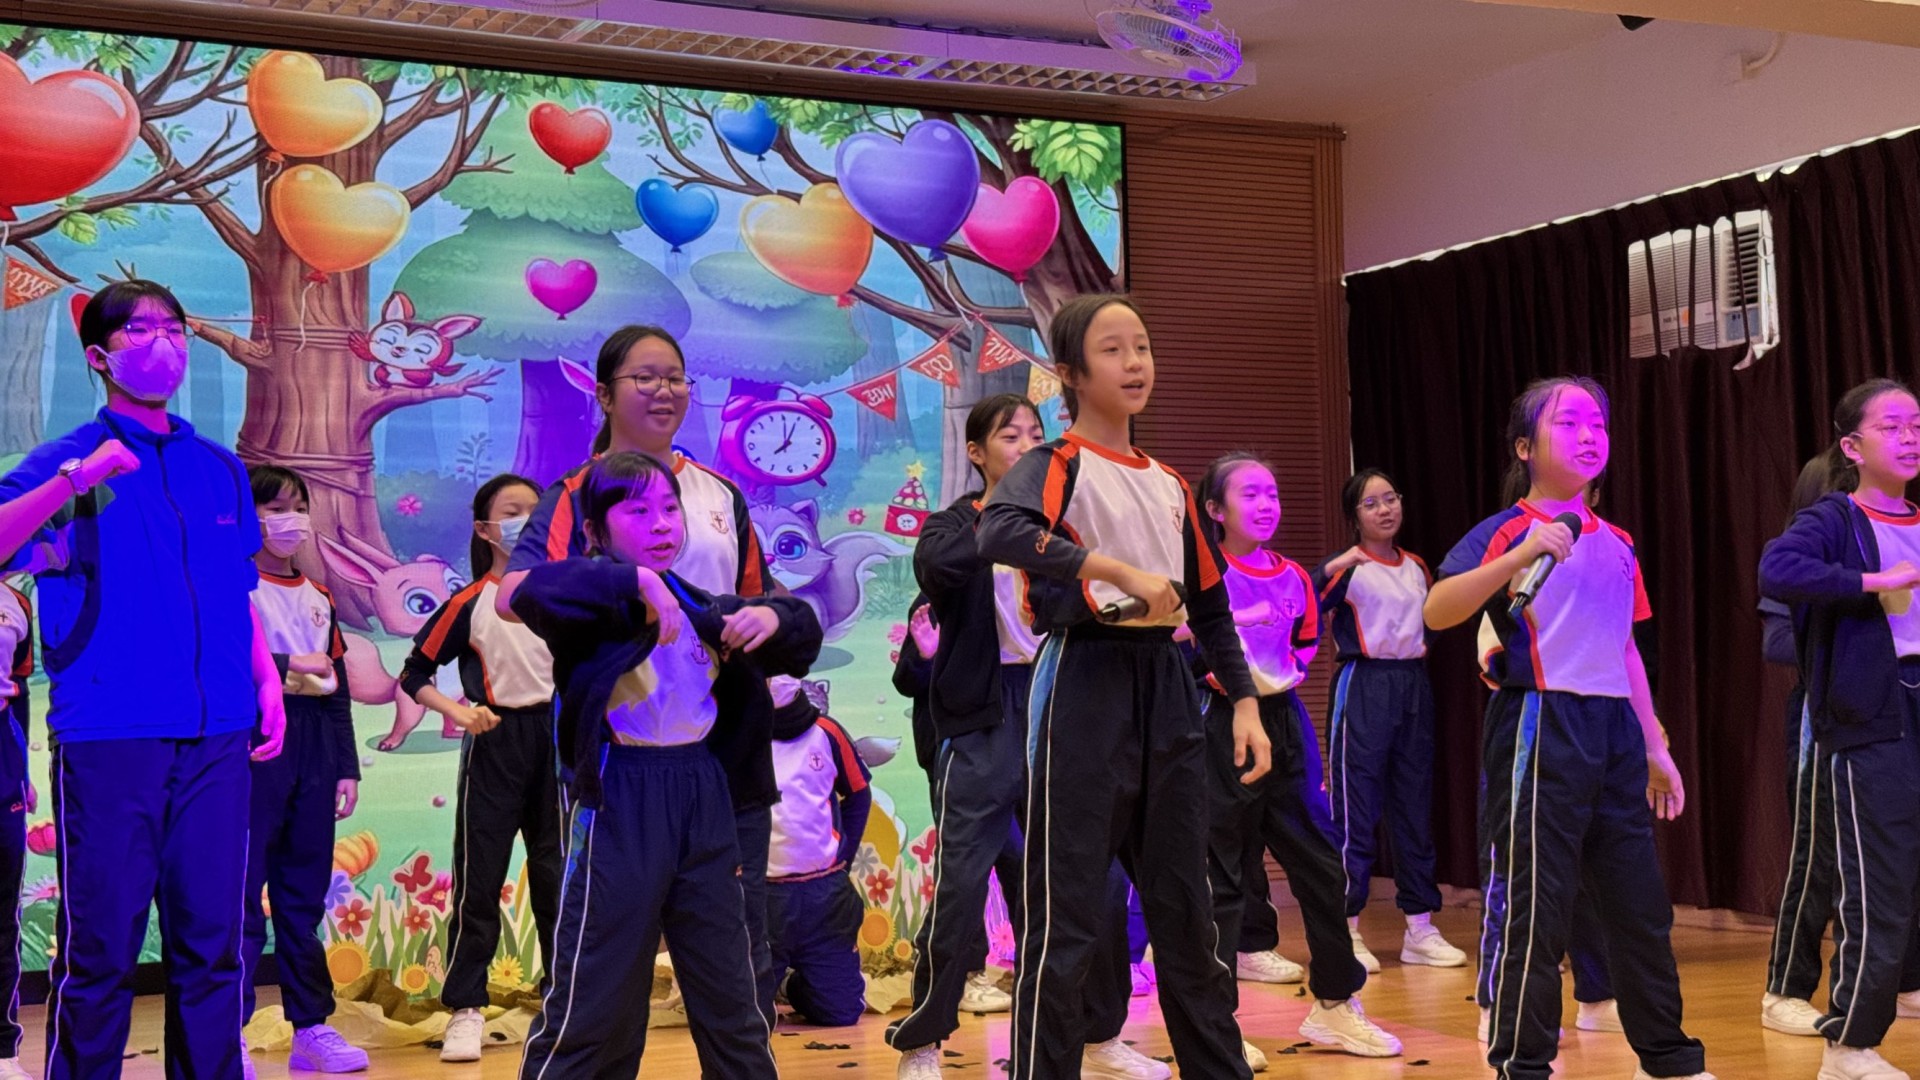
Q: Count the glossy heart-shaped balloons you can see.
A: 10